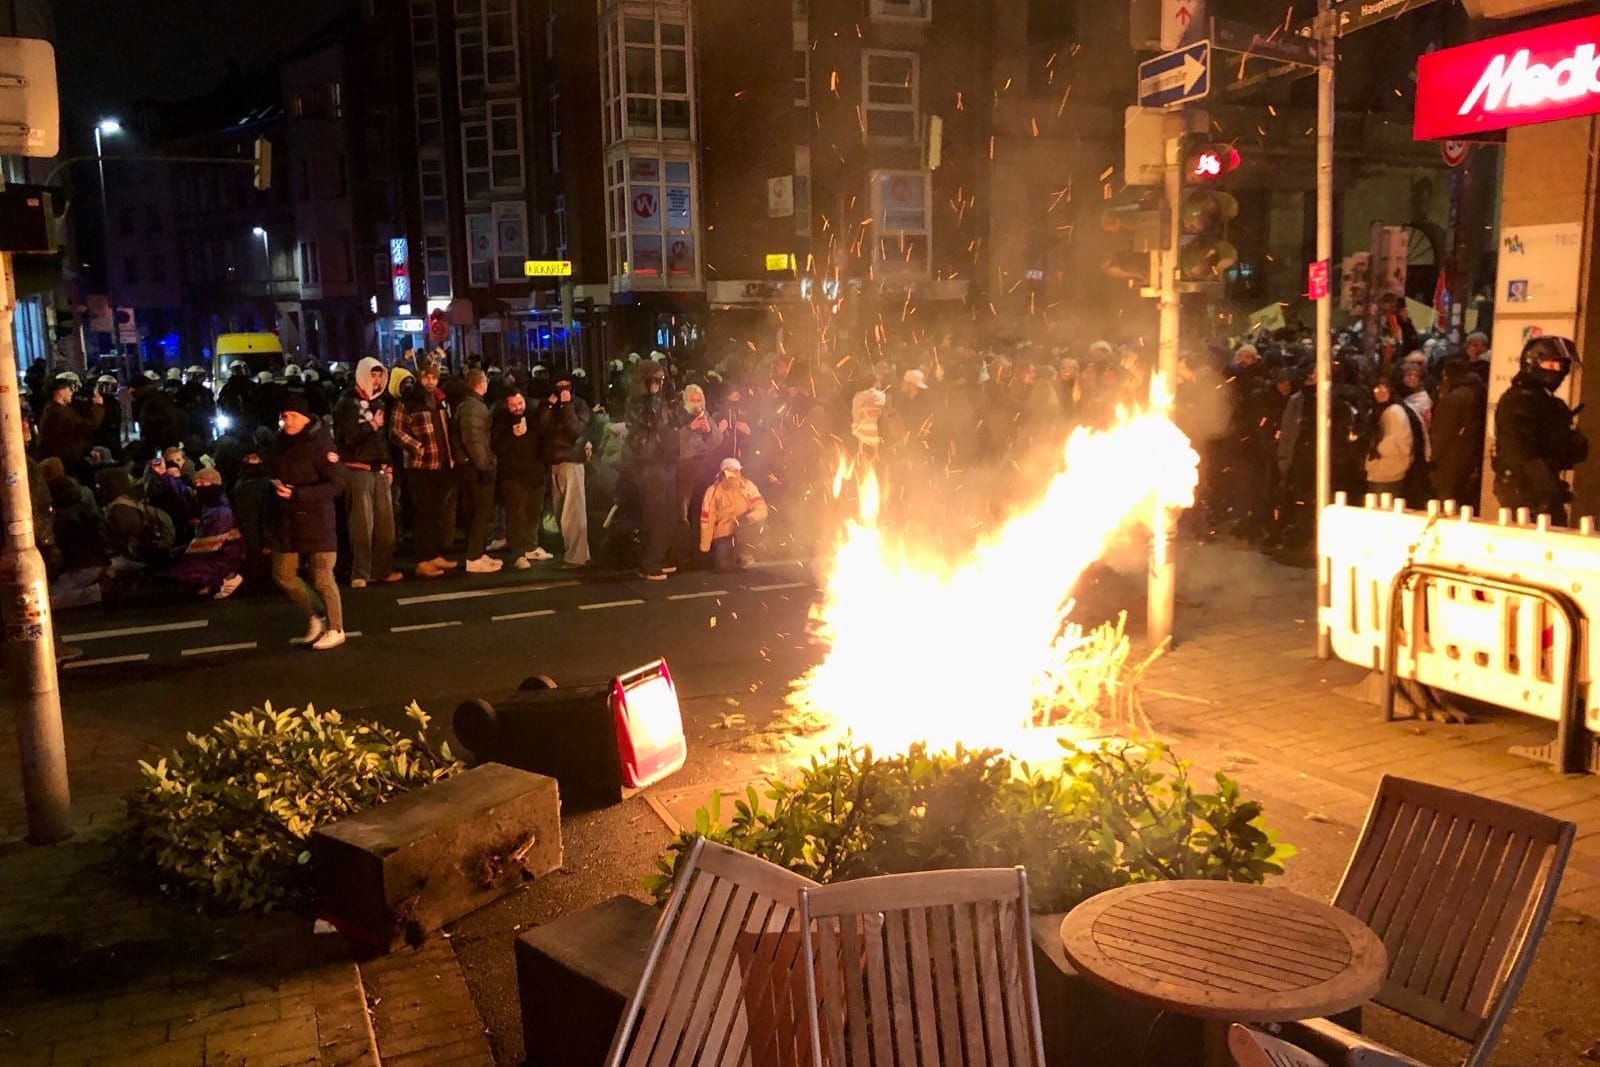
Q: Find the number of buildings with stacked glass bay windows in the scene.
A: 1